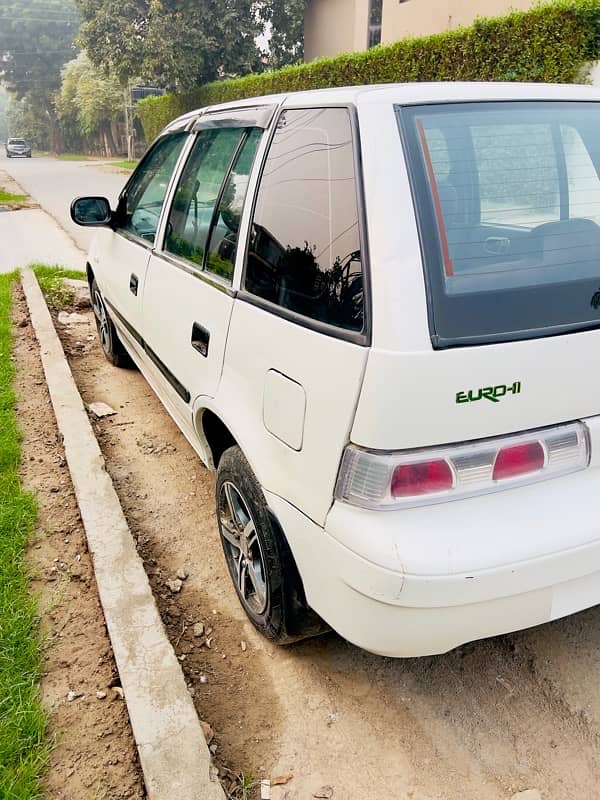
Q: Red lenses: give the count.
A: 2